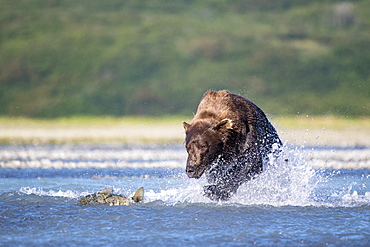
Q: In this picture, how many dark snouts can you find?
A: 1